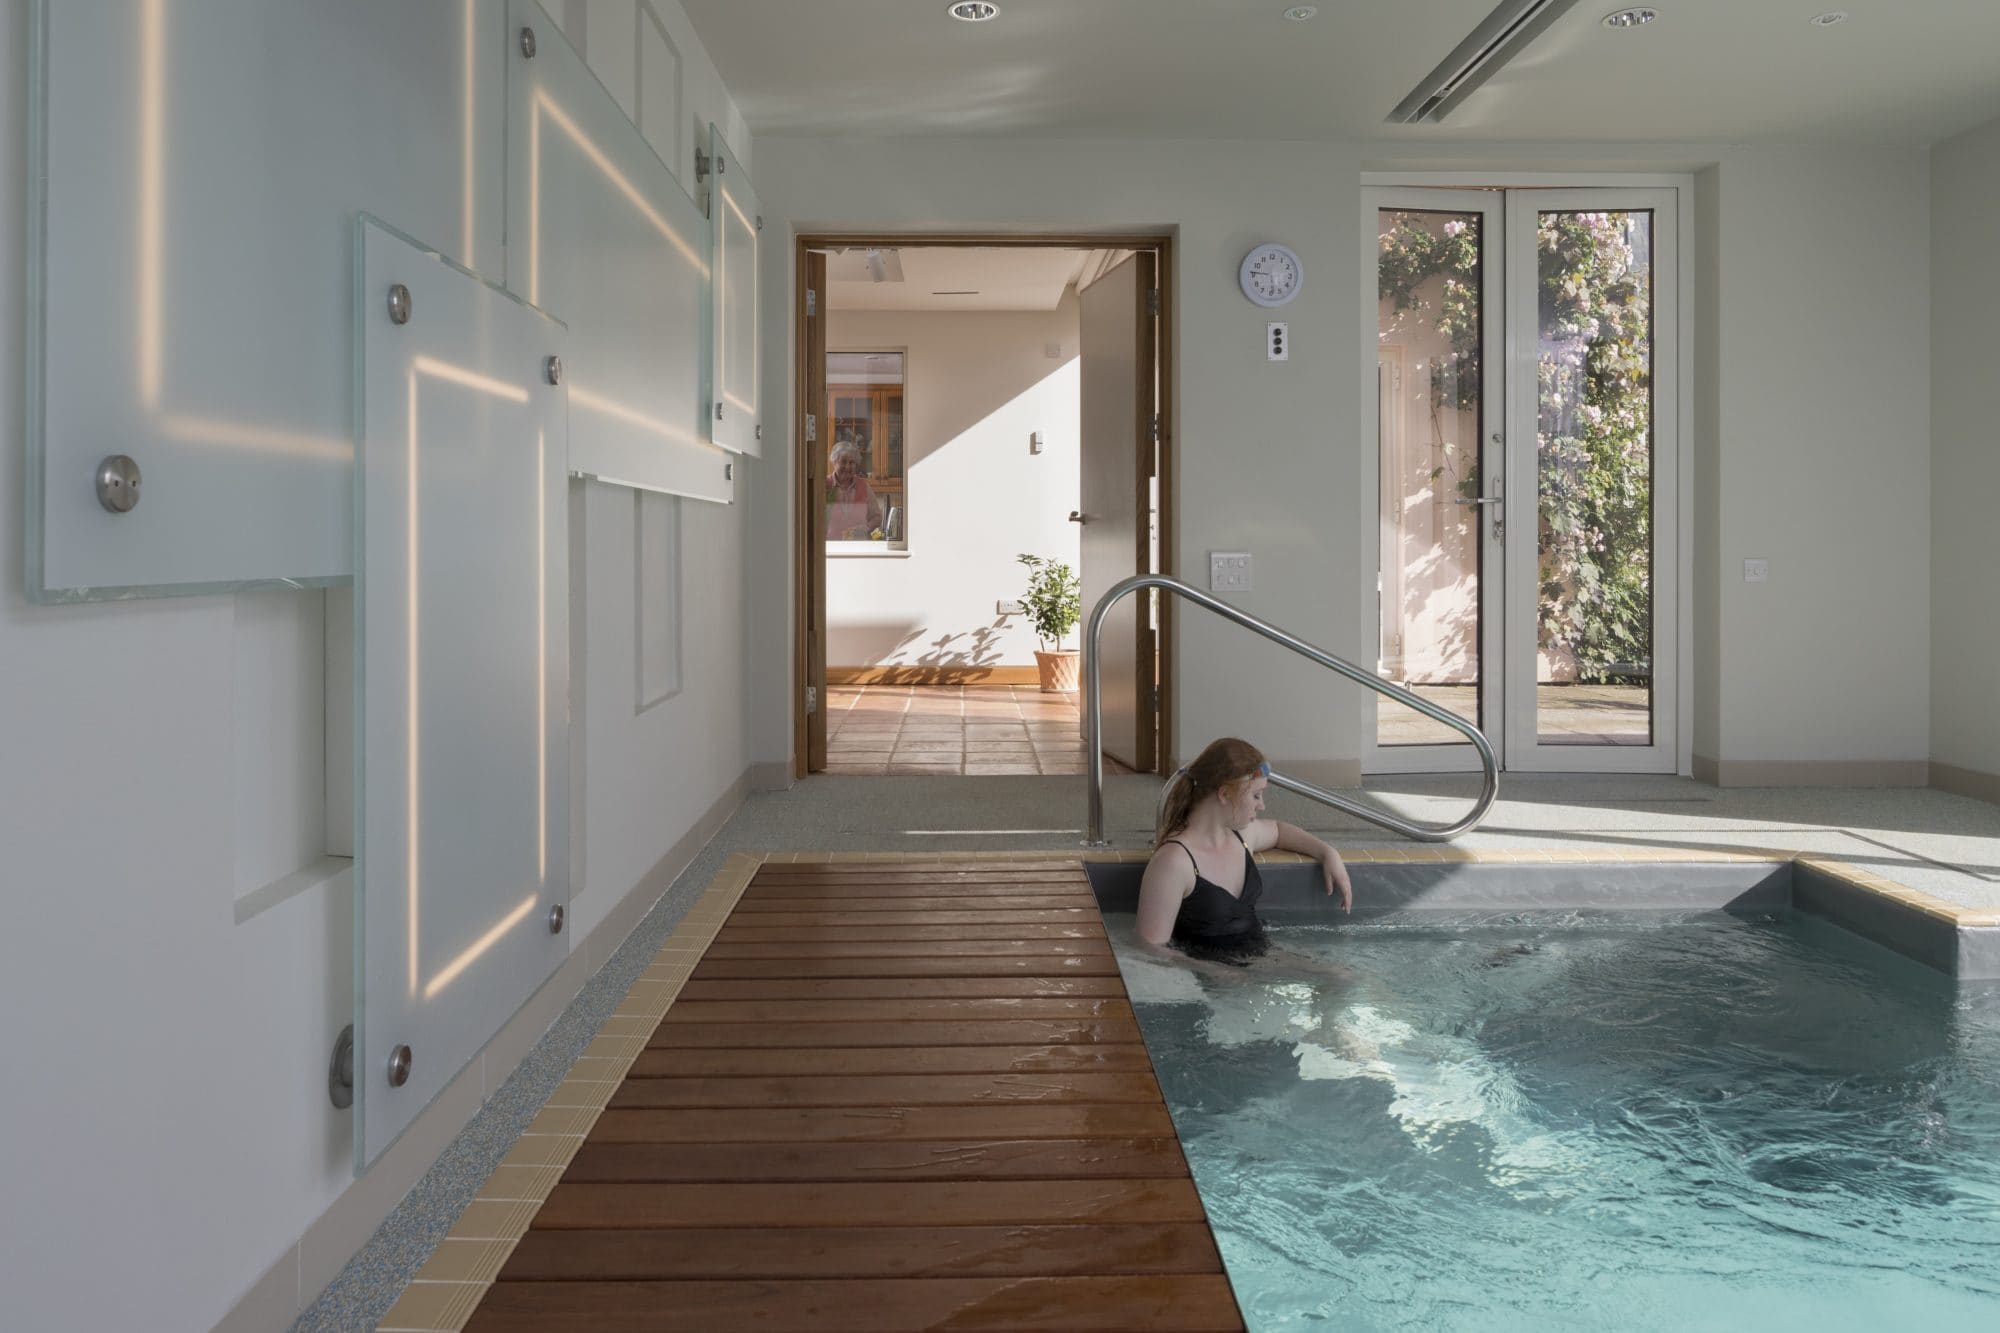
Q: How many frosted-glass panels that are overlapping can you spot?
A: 4